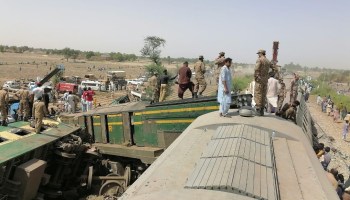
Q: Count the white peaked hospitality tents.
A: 0